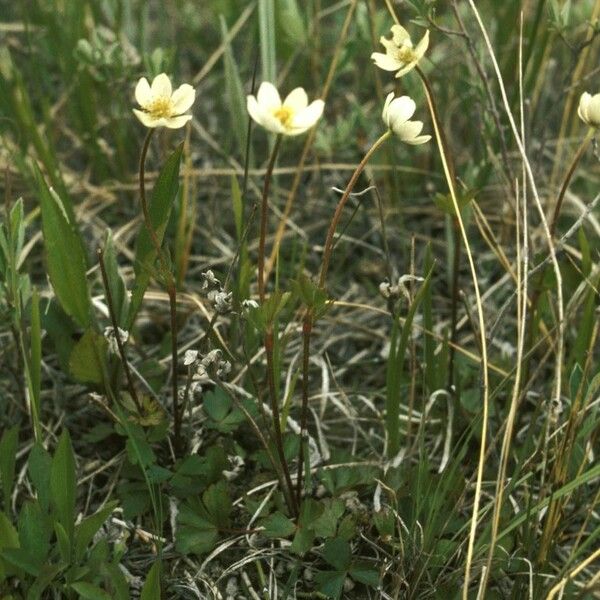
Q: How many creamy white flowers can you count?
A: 5